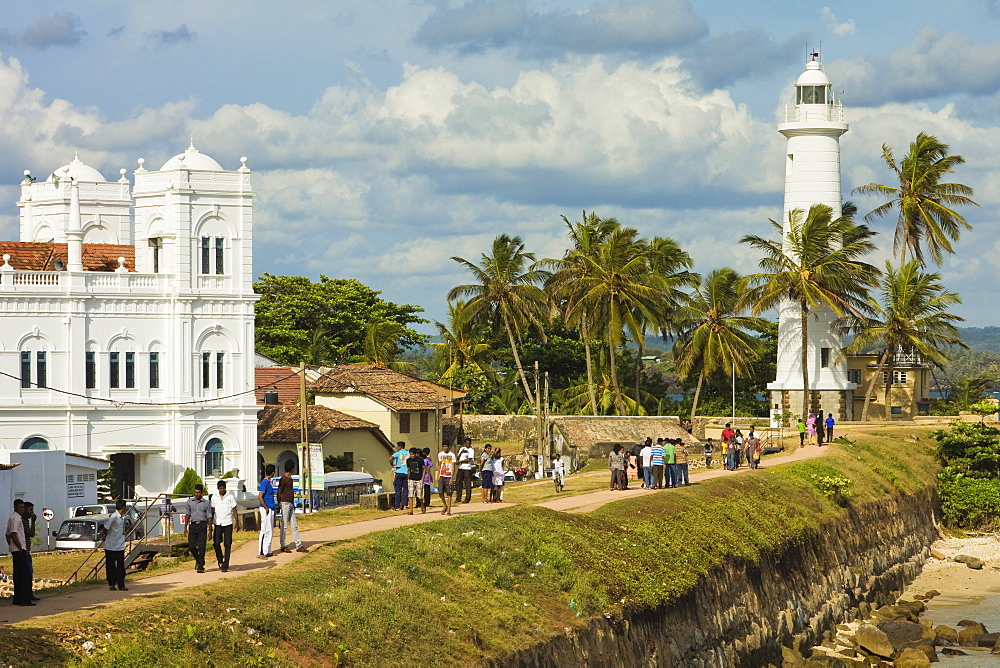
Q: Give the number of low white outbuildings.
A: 1